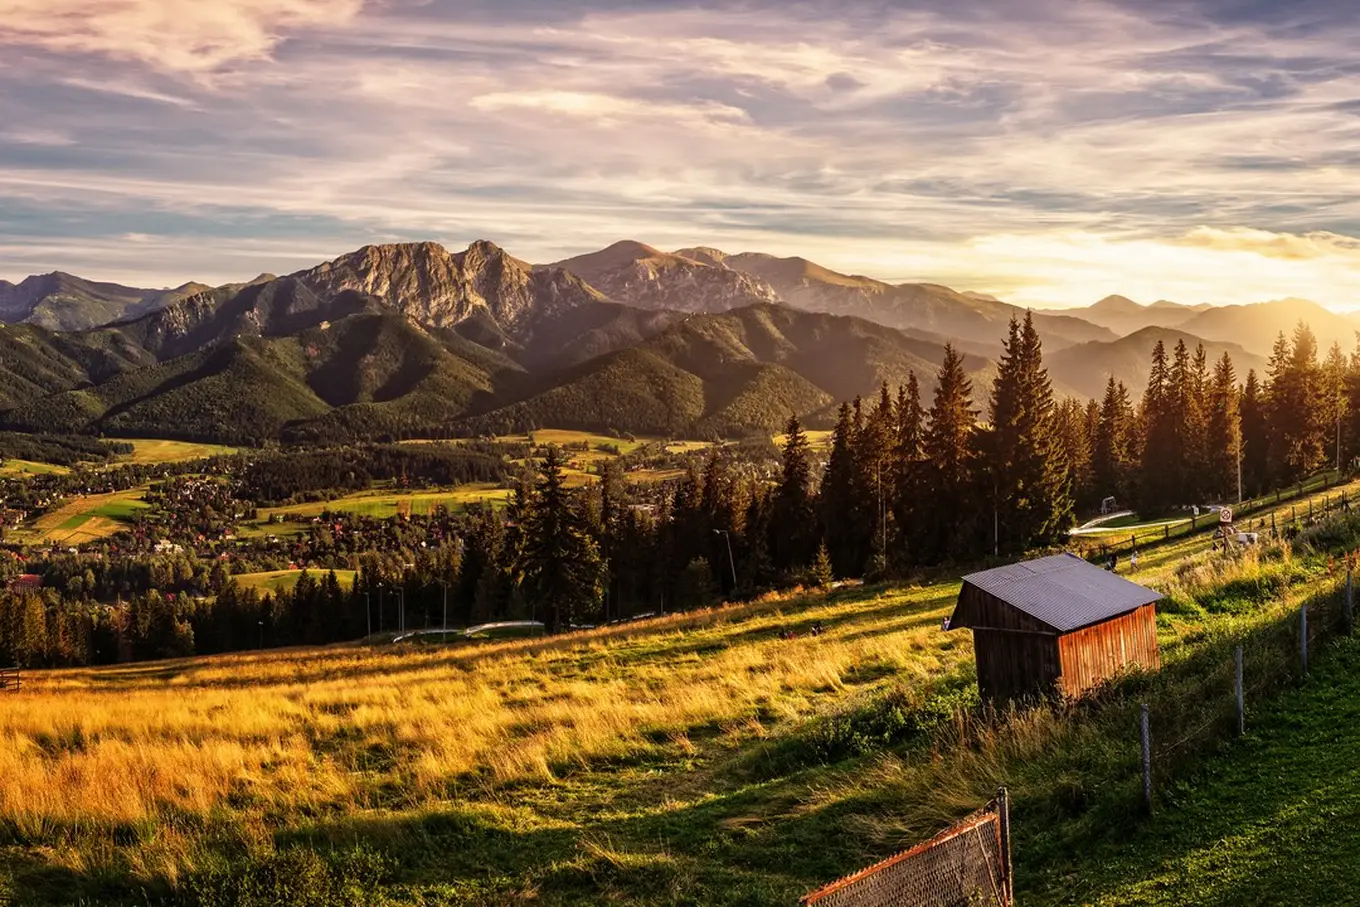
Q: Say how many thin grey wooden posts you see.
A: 4